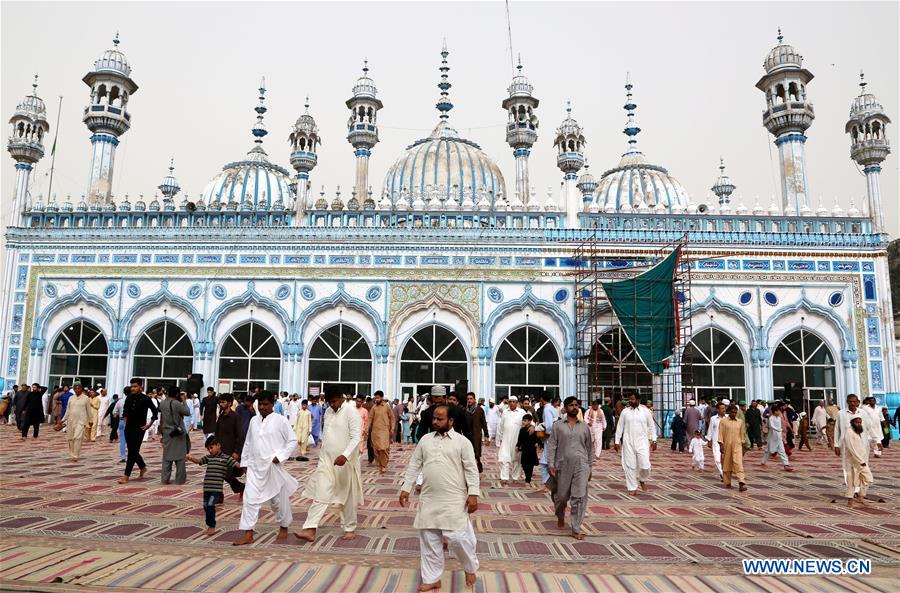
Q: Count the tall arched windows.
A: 9